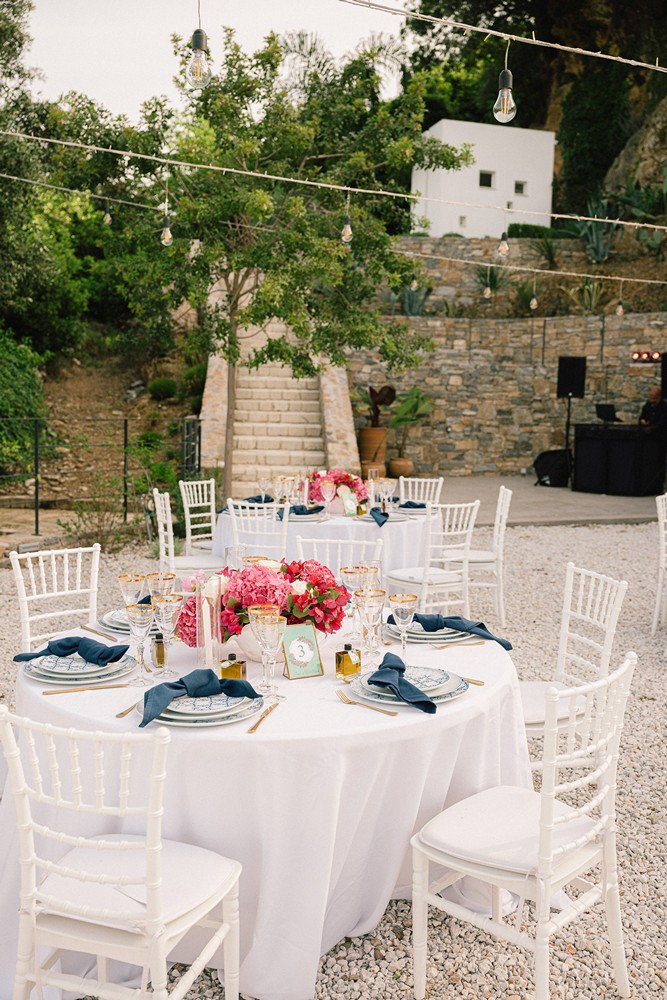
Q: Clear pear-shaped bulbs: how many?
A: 10